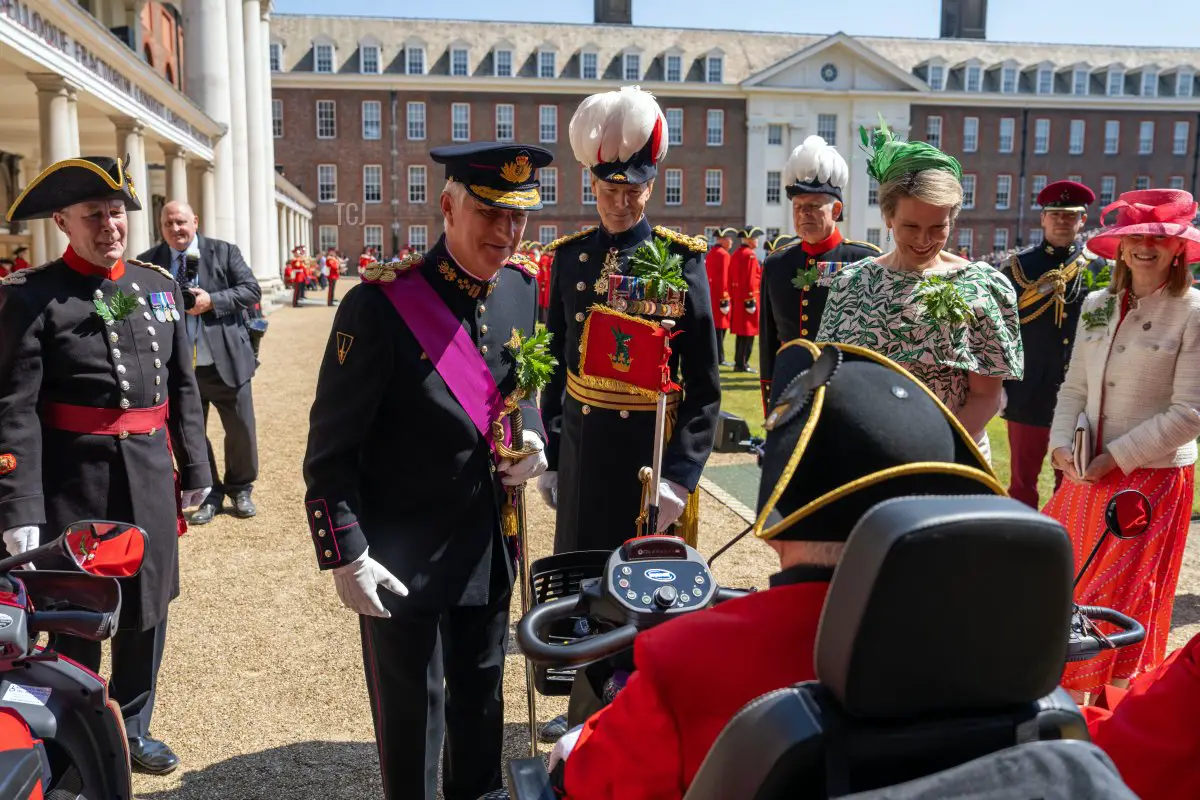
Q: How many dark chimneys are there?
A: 2